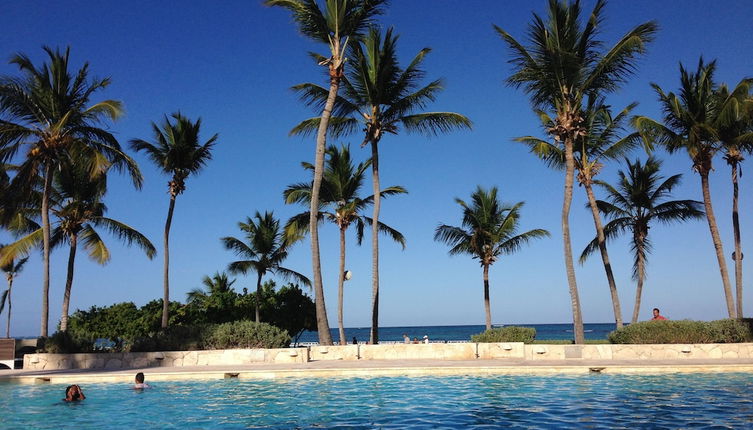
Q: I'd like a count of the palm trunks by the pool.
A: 14